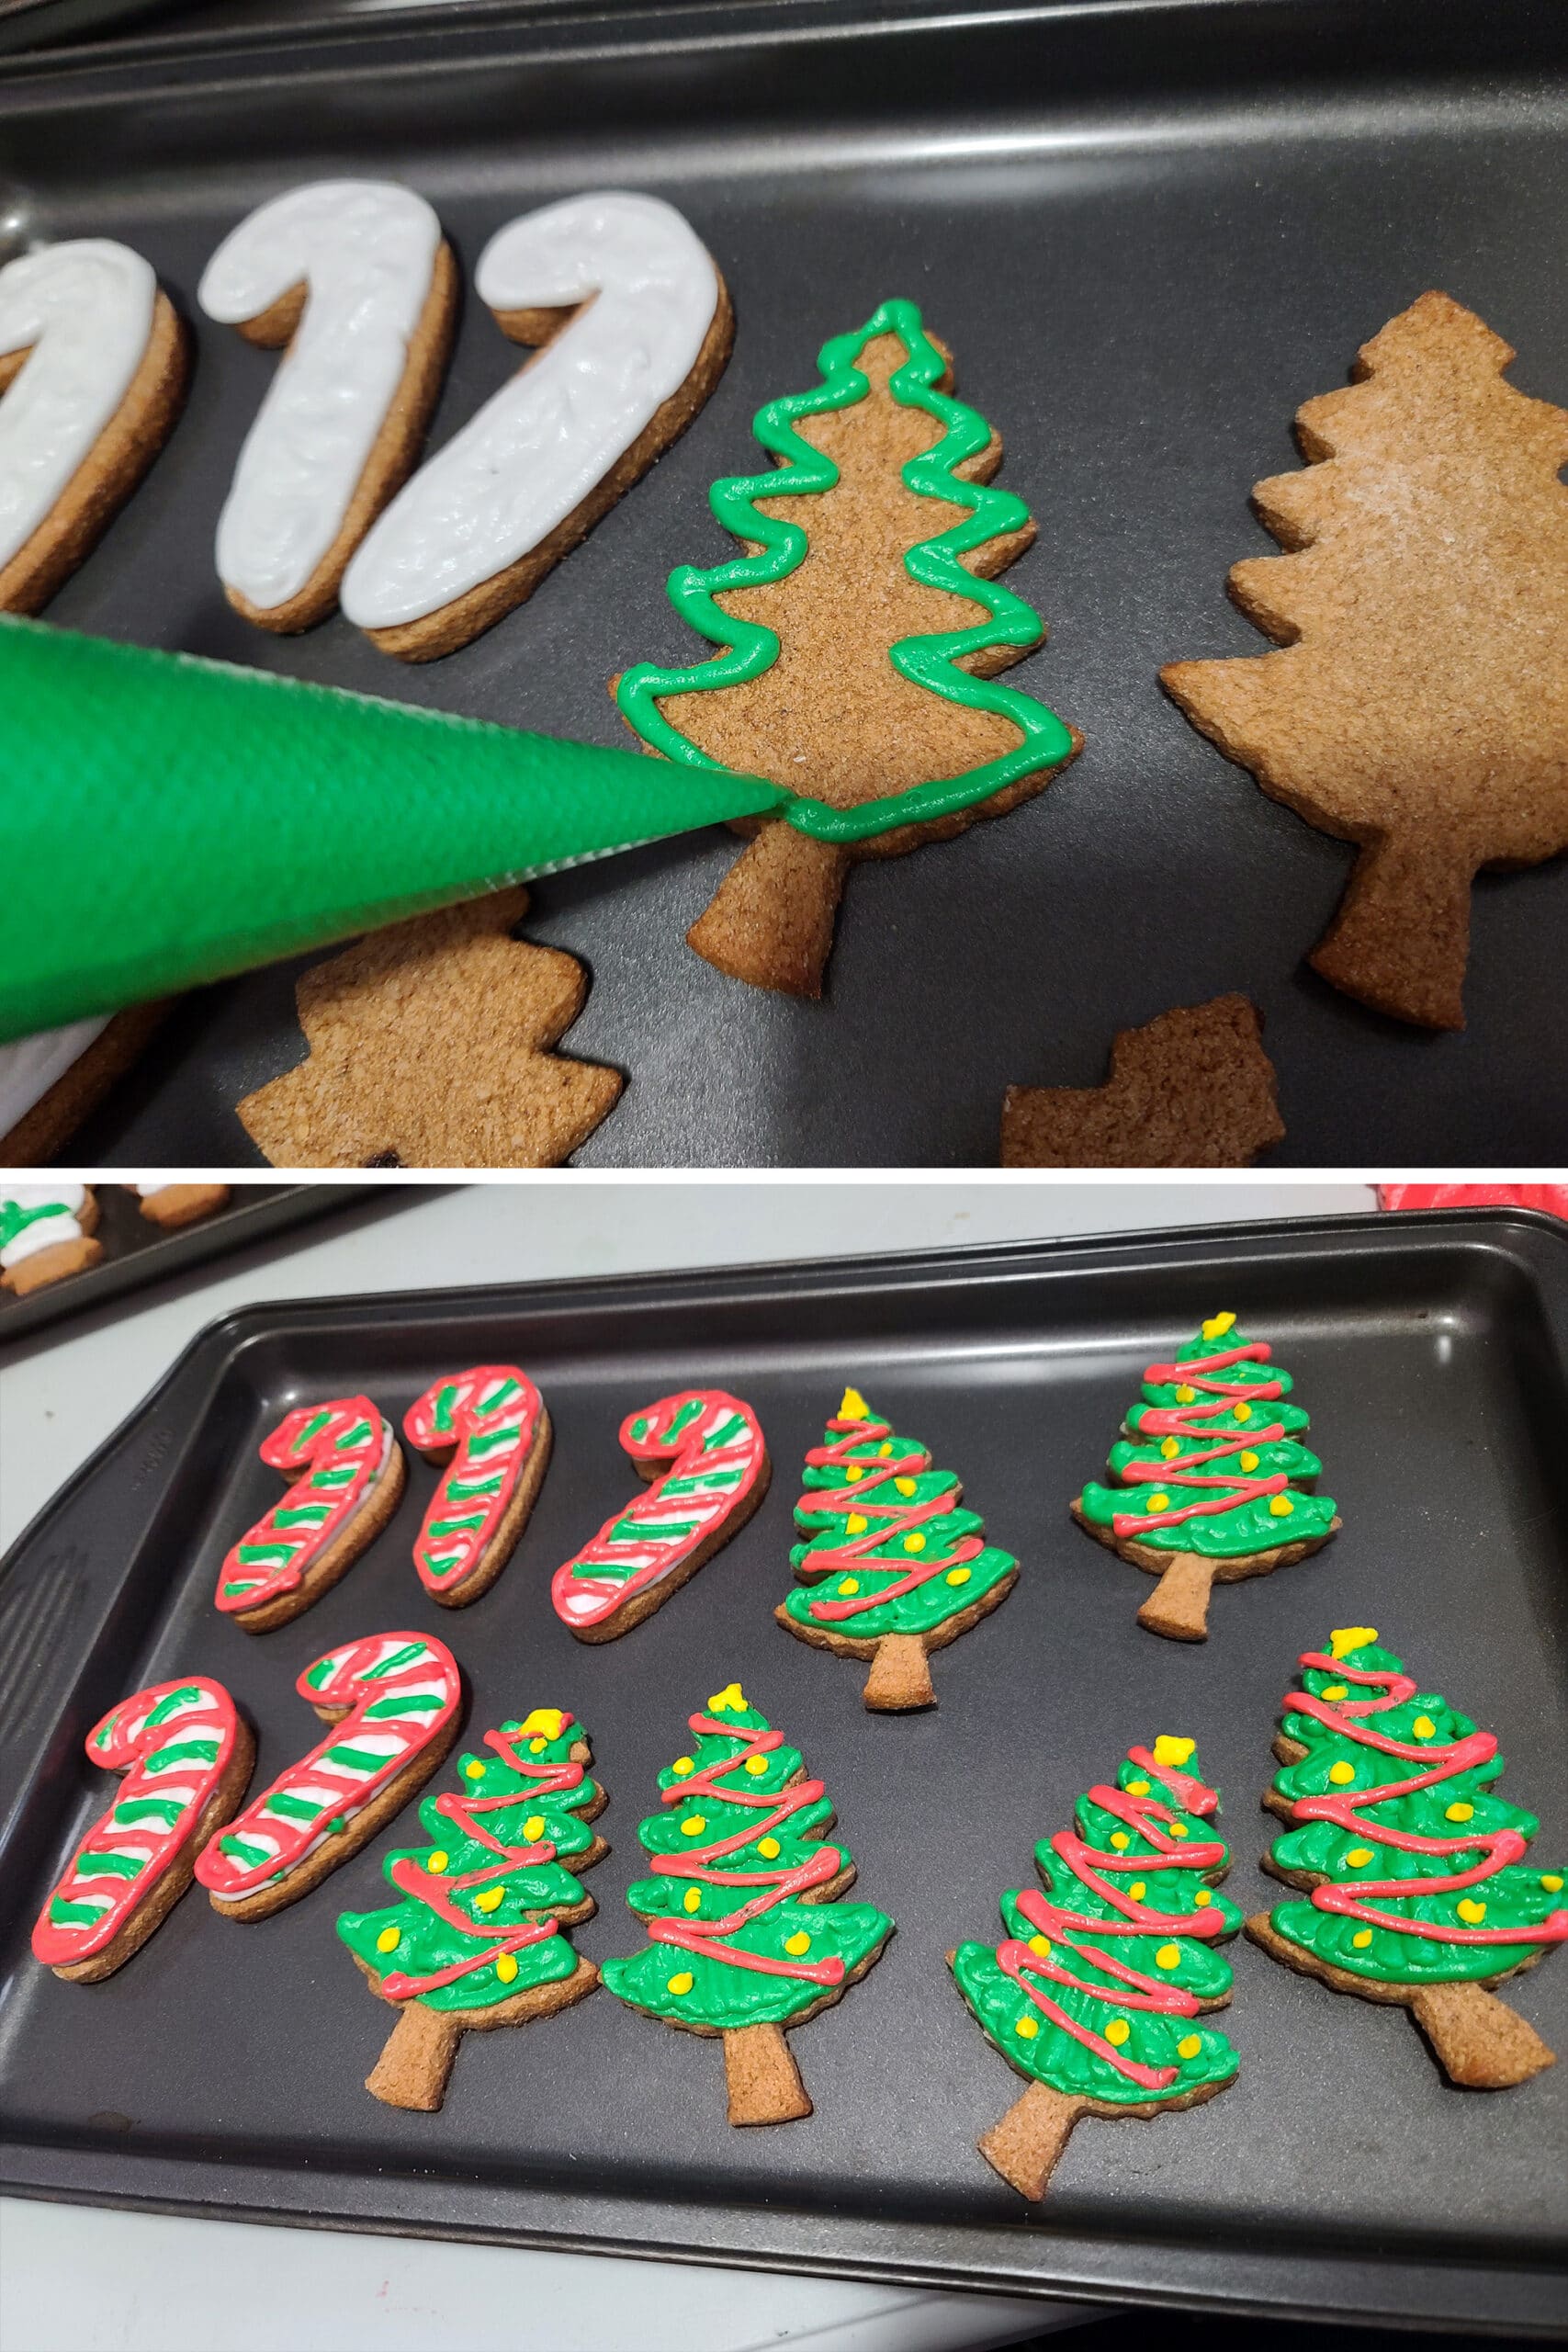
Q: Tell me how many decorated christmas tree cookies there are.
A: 6